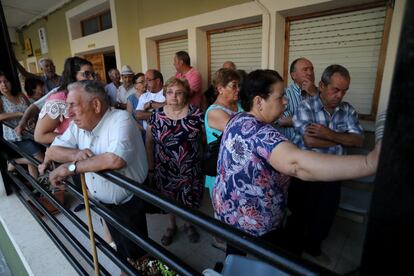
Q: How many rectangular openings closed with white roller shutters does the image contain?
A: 3